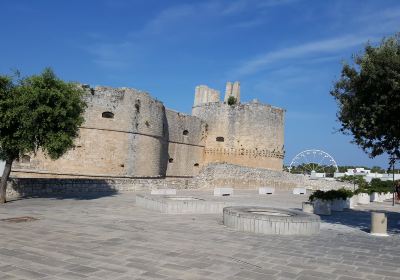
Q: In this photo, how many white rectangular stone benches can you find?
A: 4